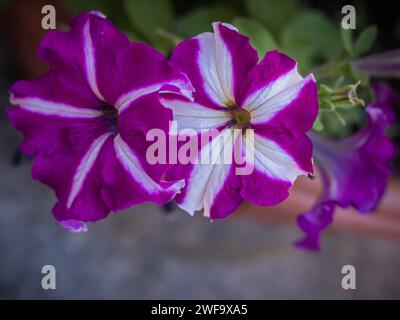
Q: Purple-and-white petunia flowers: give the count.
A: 2